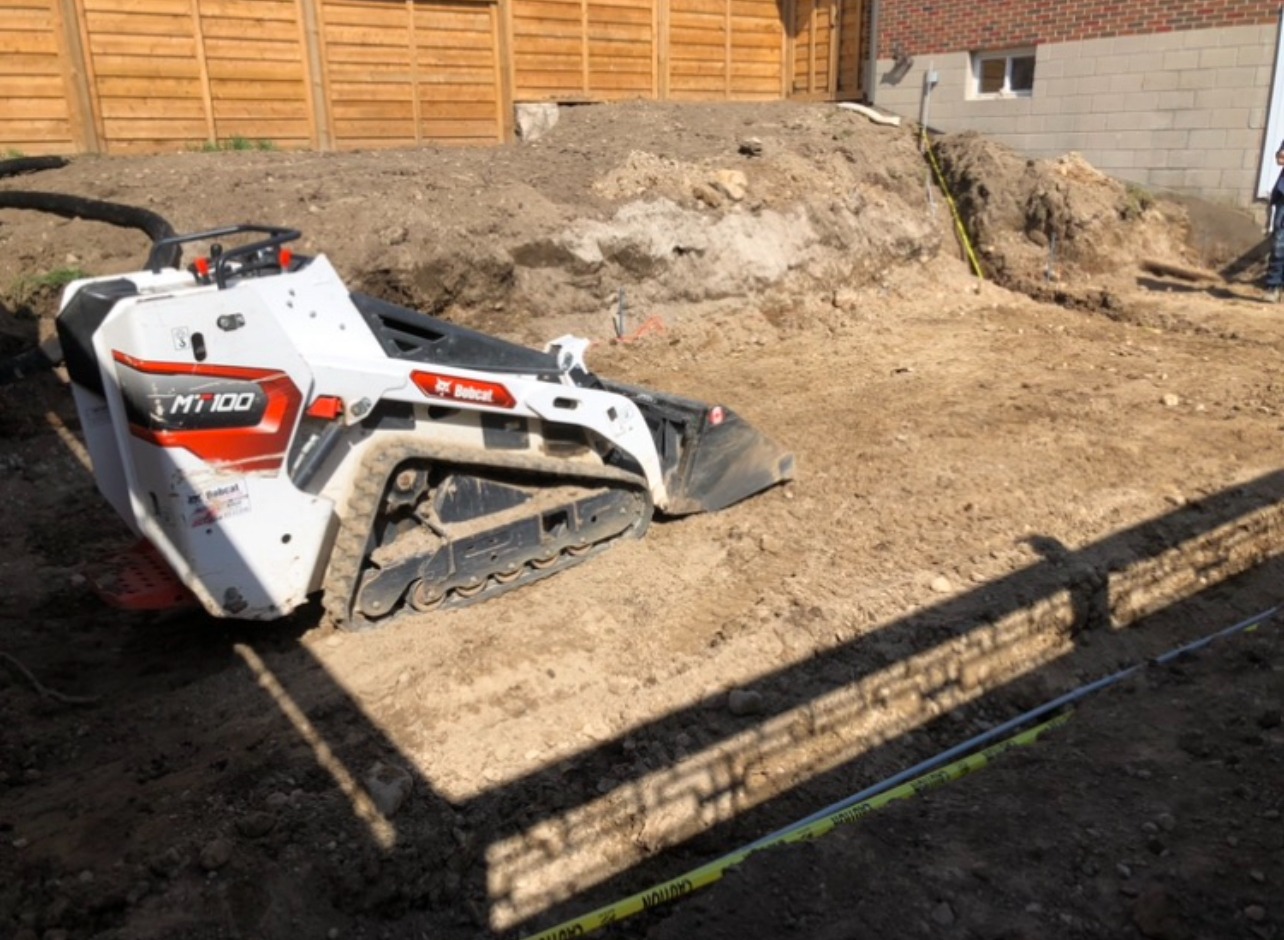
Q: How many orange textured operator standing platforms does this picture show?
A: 1